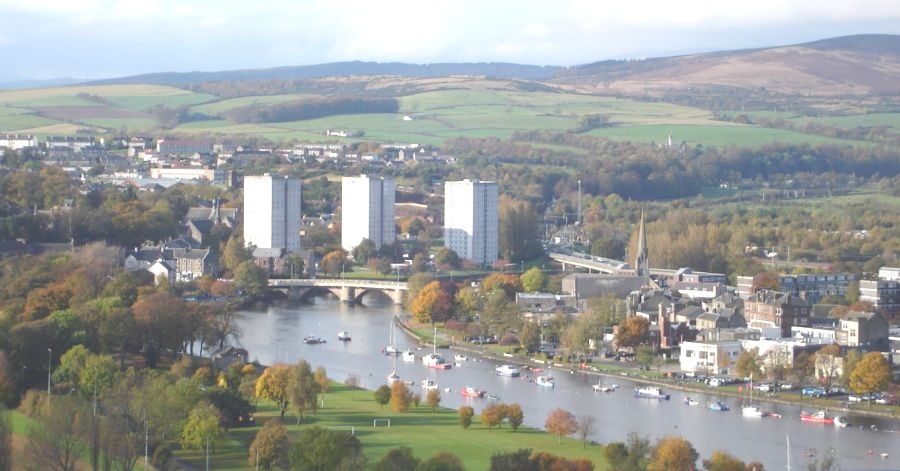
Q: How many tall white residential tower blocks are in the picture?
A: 3